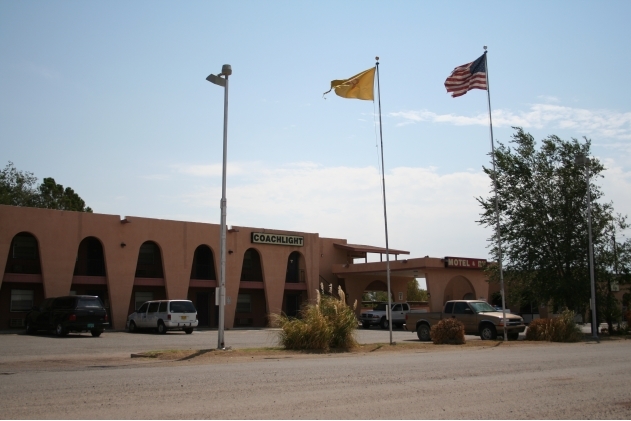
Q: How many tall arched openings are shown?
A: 6